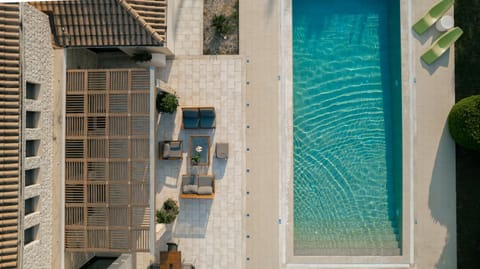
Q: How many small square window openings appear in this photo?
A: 6